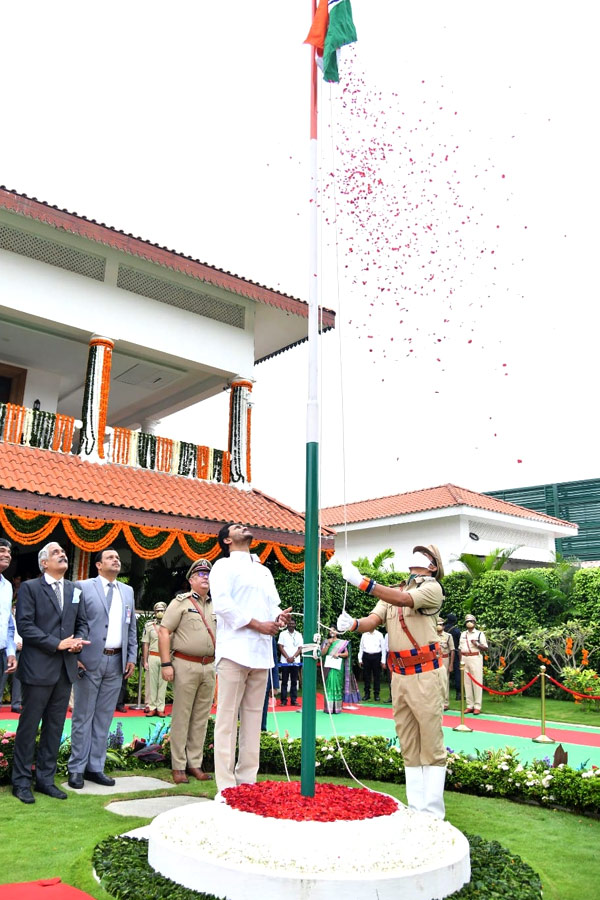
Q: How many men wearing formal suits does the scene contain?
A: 2